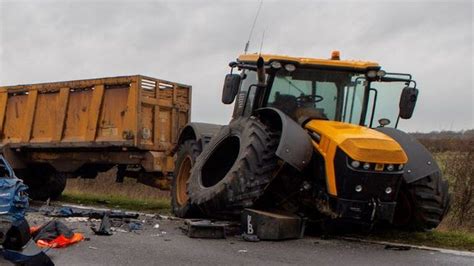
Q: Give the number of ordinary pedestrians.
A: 0